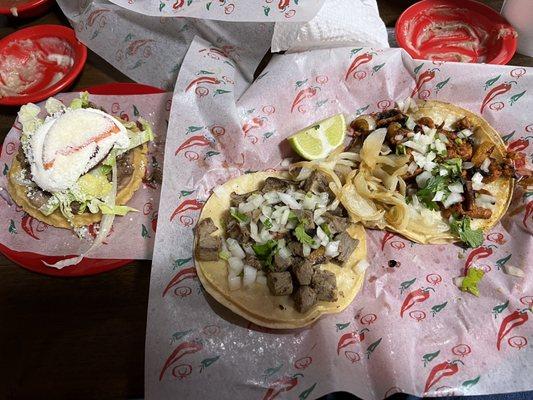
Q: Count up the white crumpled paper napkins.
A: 1